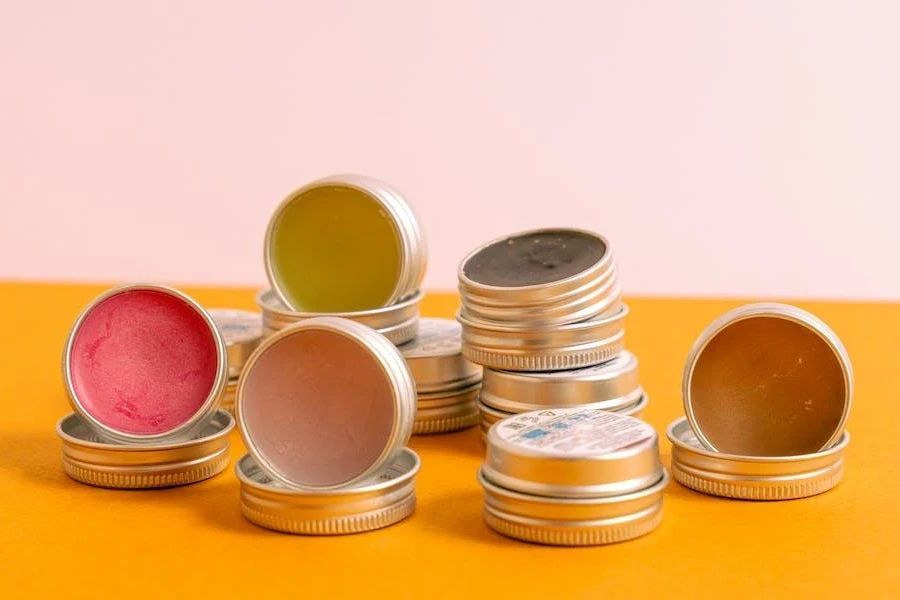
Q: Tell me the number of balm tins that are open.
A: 5